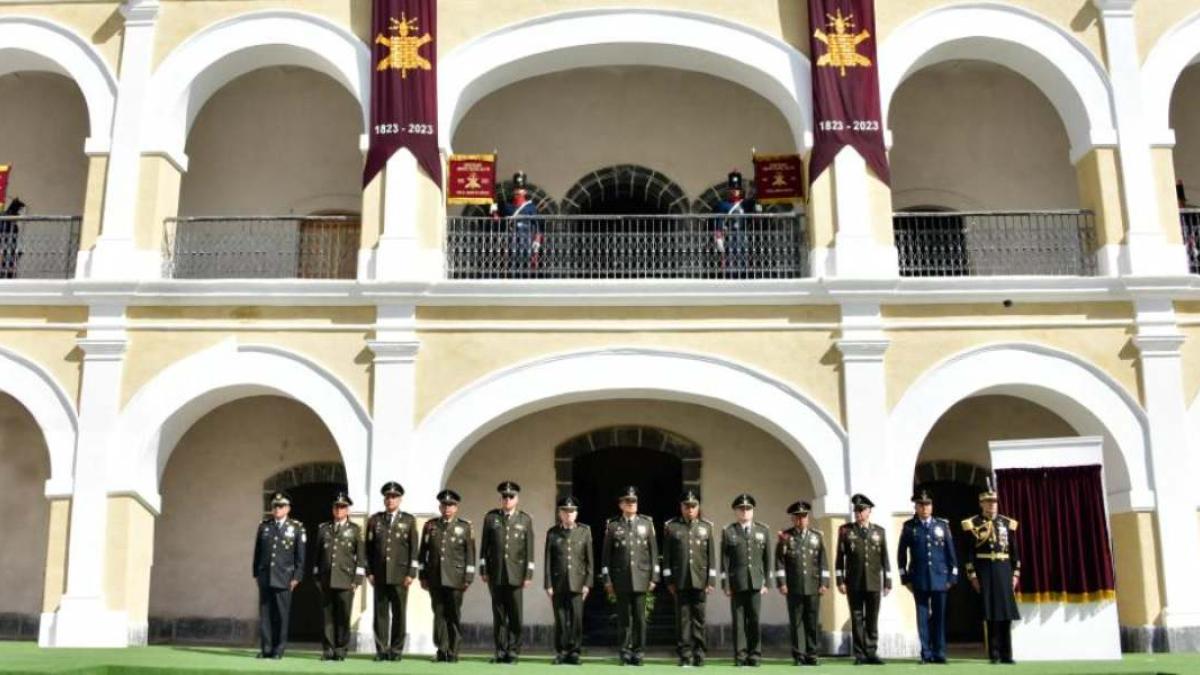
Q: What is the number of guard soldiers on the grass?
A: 13